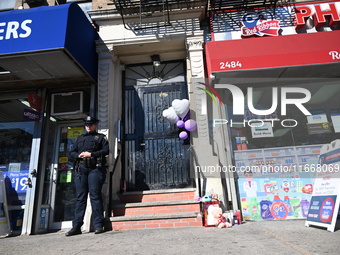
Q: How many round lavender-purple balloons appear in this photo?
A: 3